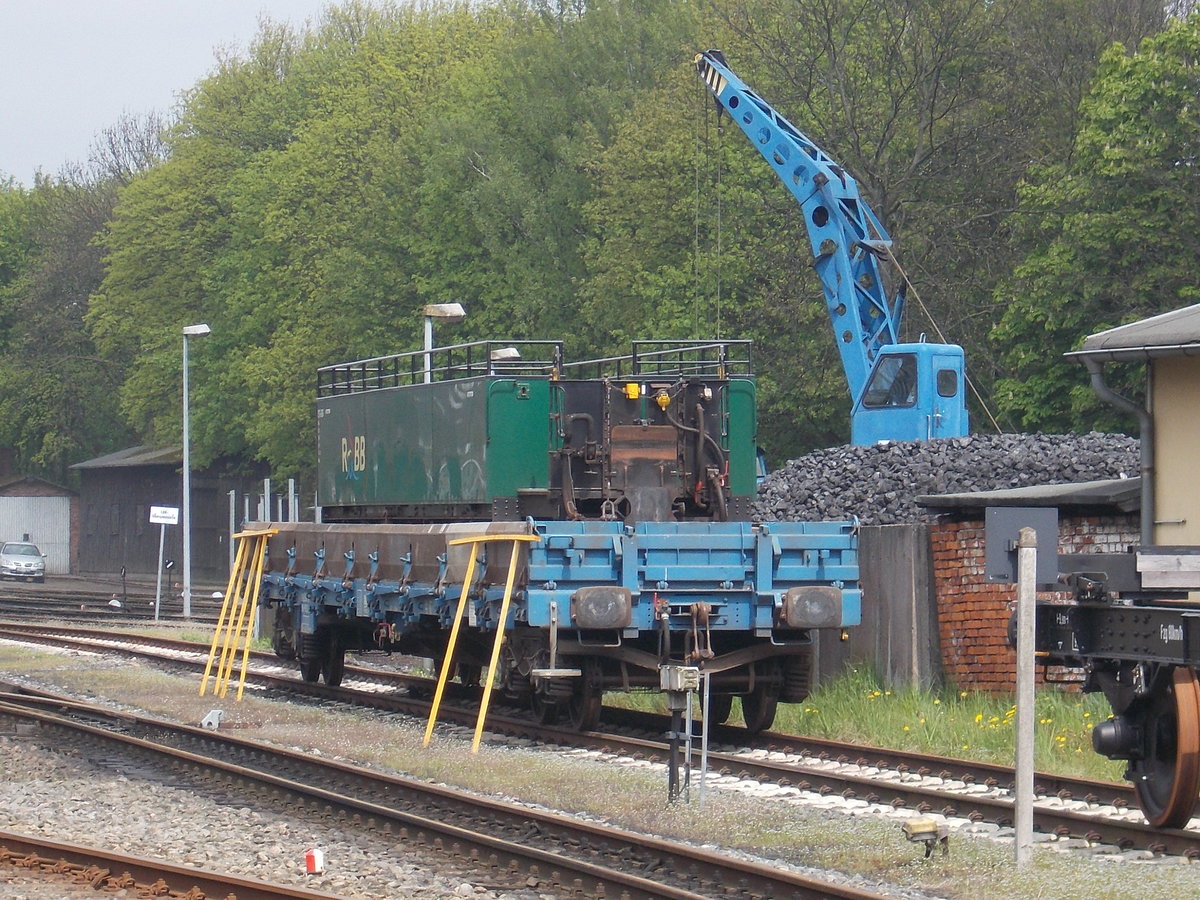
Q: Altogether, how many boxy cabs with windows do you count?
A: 1